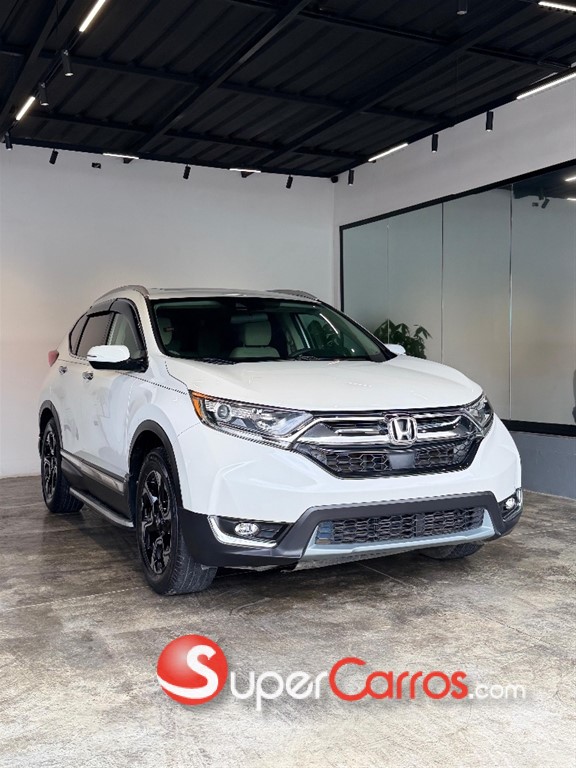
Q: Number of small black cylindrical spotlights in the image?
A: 10